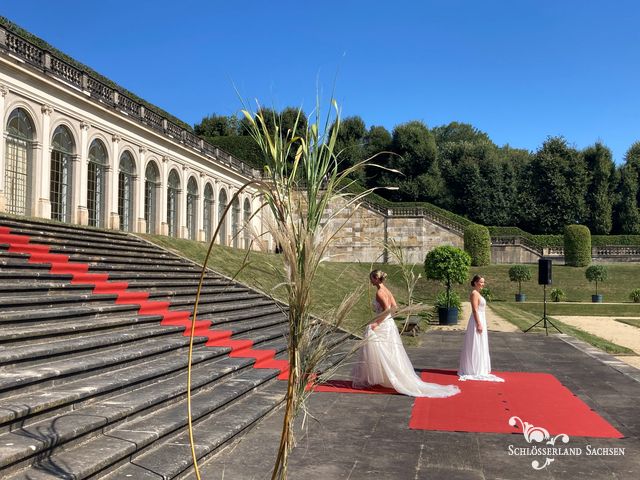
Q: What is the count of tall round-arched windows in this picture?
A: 11